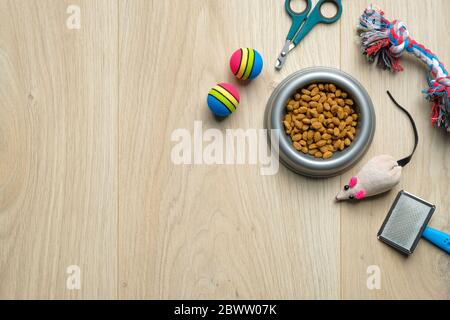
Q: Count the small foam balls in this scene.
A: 2